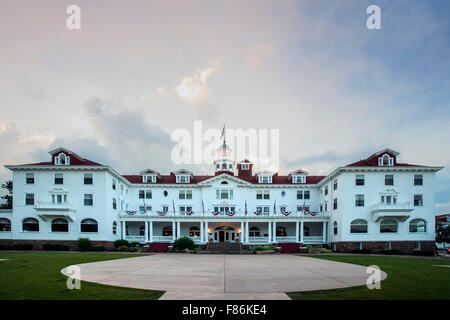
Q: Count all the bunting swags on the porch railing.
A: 8